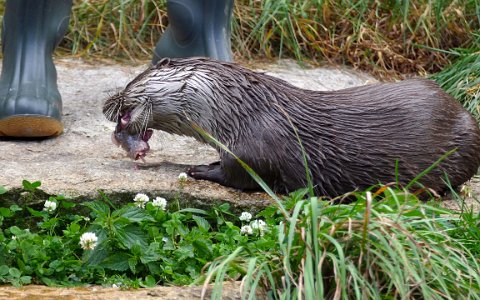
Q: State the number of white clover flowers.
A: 8